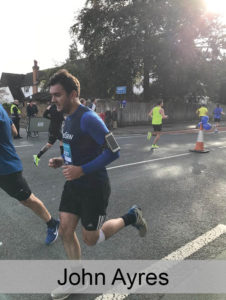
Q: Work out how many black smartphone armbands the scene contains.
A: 1